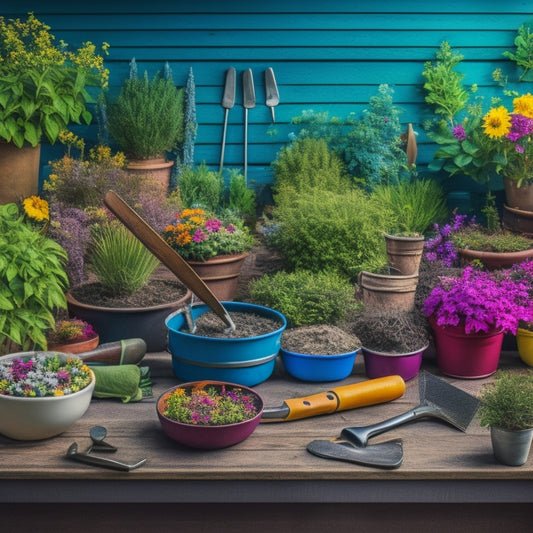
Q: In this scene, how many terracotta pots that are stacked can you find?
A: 2